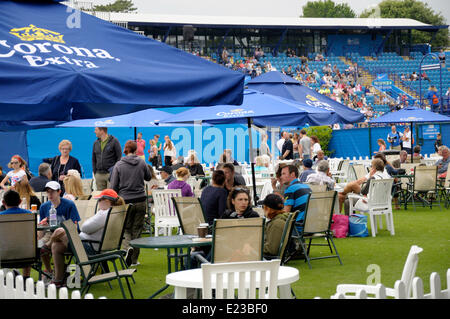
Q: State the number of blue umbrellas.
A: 5